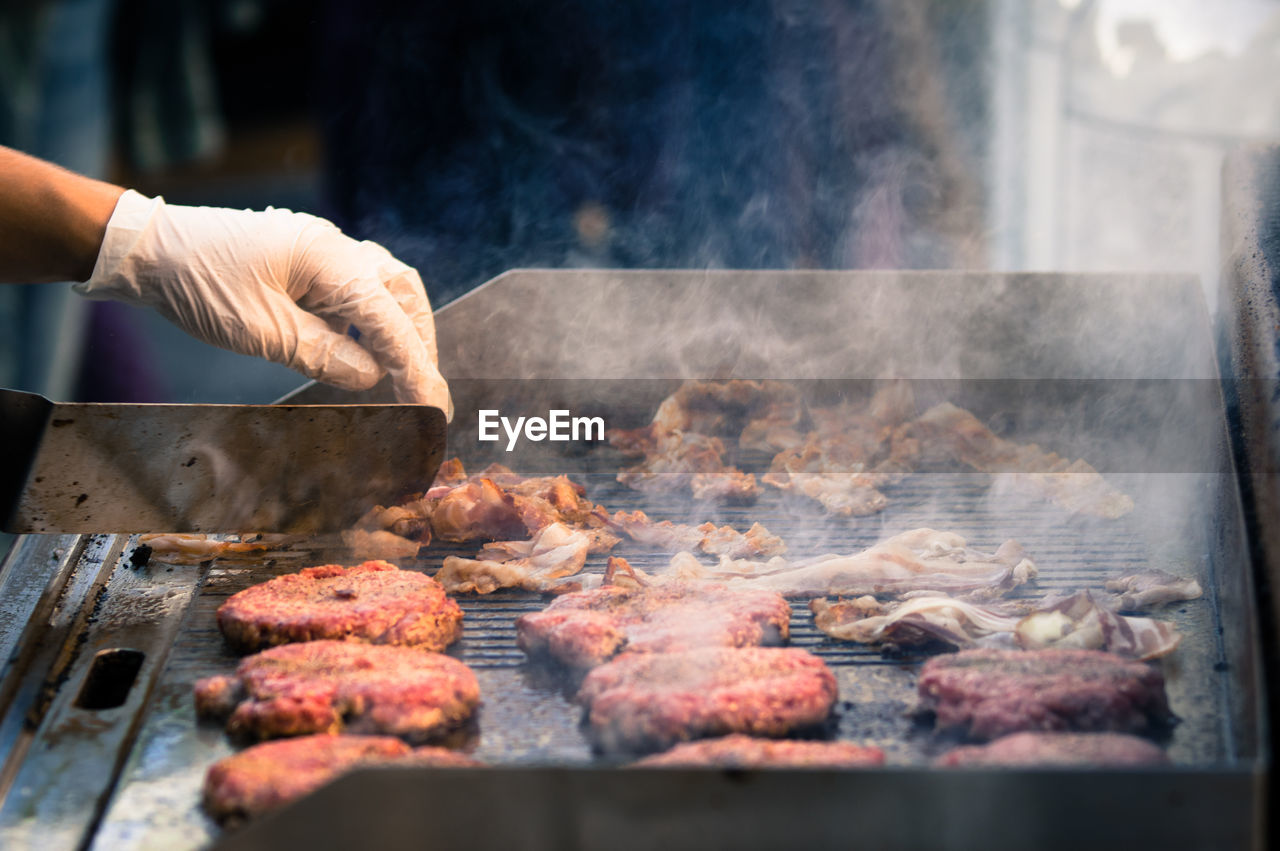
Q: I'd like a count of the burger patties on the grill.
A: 8